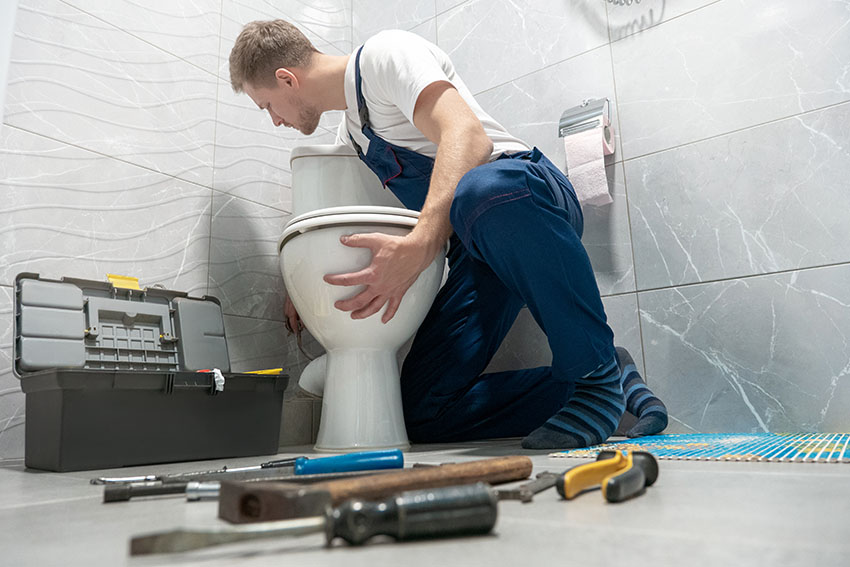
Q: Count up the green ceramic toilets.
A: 0